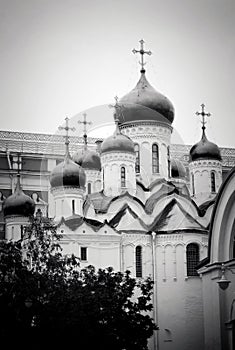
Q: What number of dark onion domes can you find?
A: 7